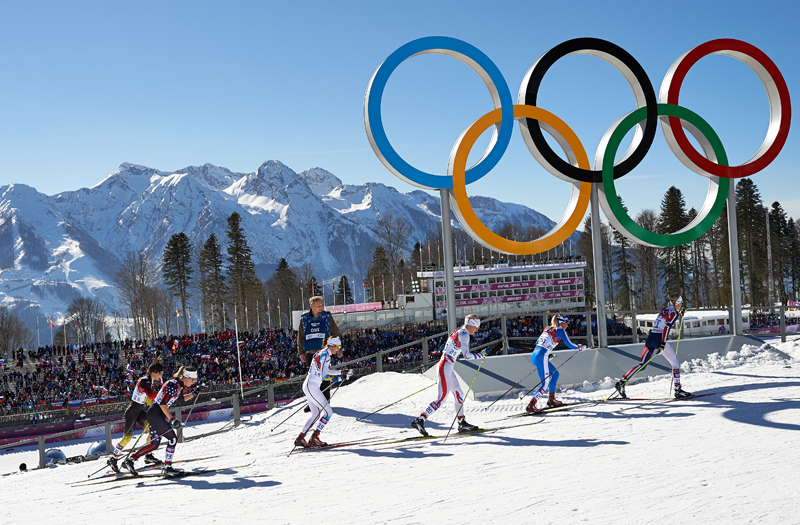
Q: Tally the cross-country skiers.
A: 6